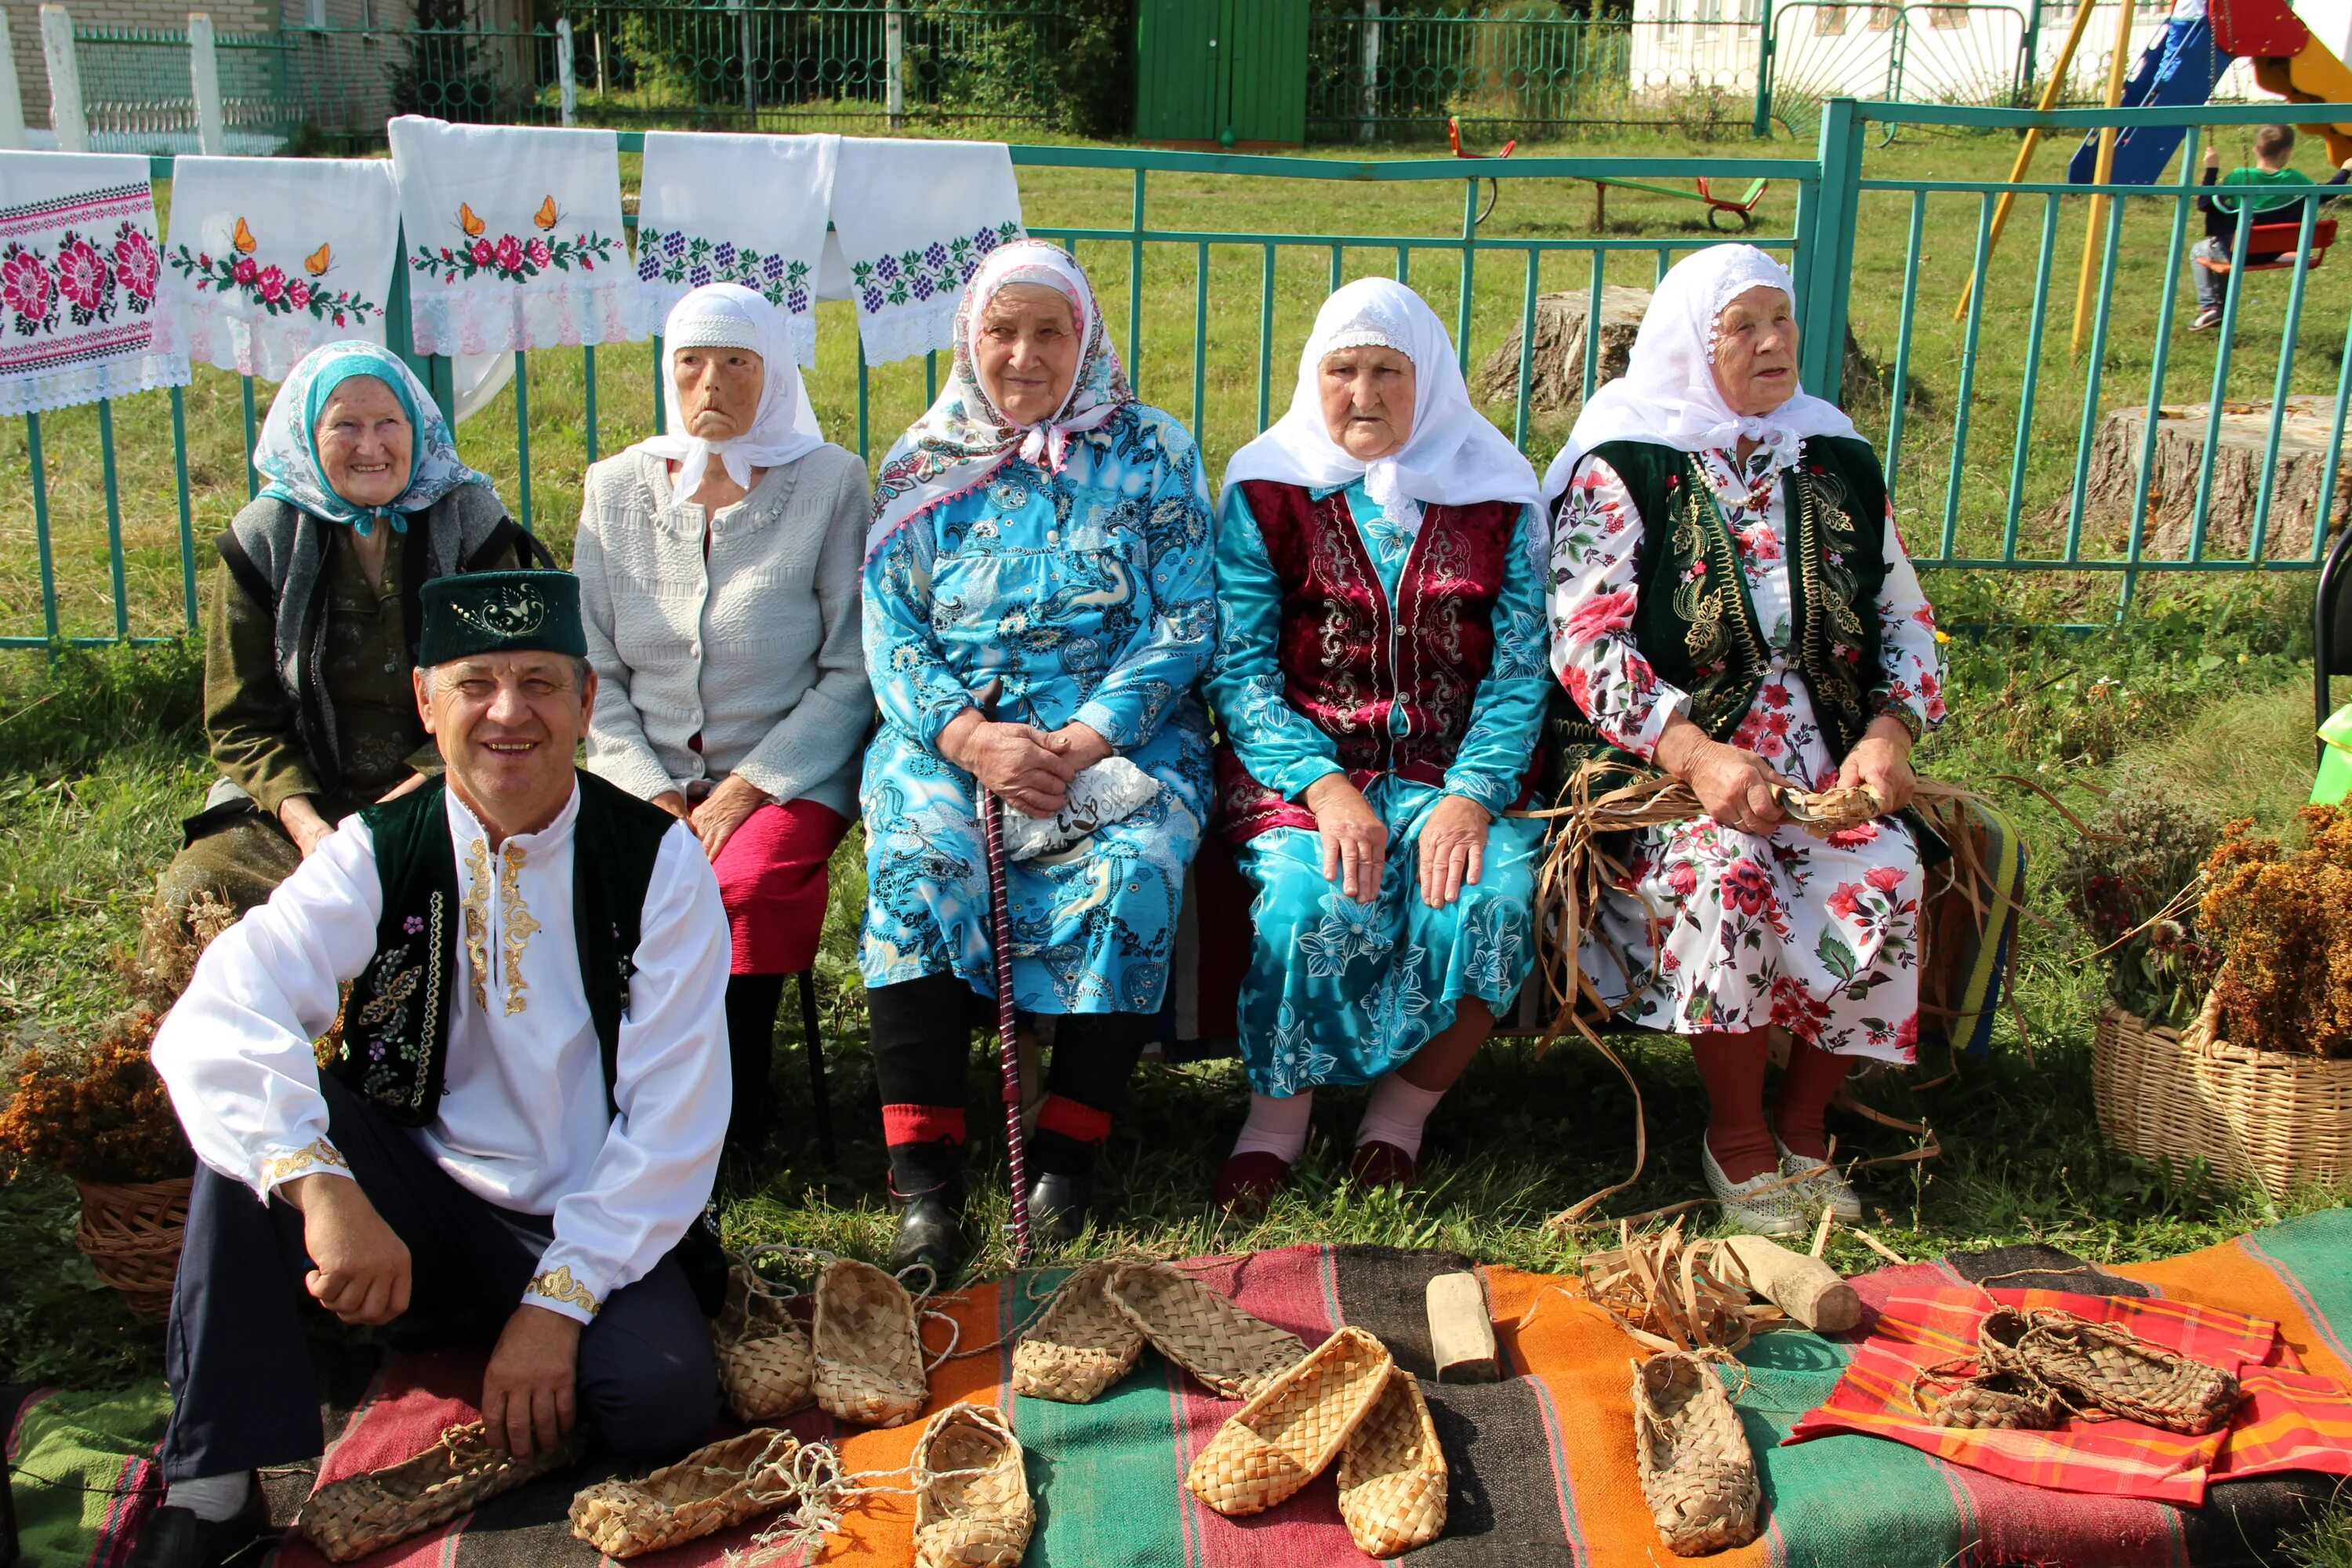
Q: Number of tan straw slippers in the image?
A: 12